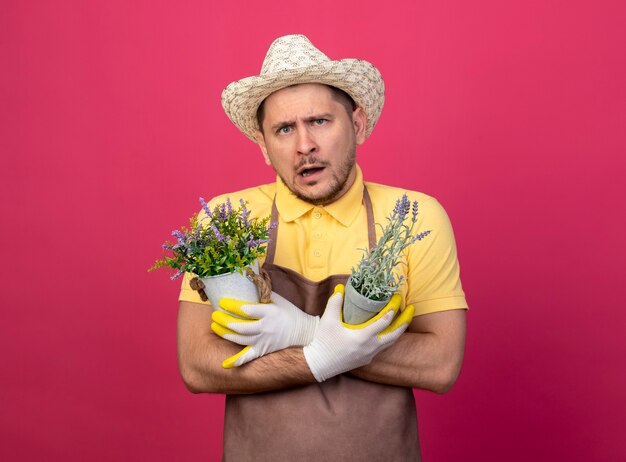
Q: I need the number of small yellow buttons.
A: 3